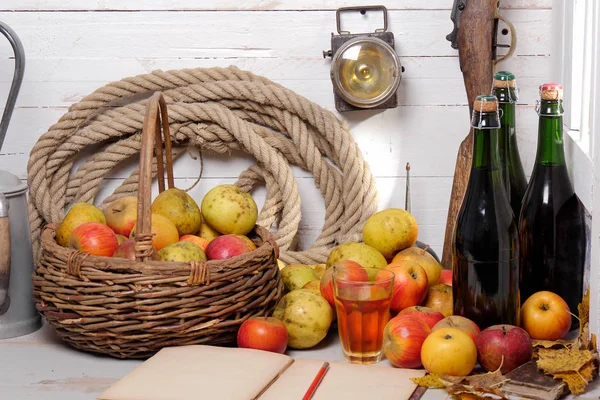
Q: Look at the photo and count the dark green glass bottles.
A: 3